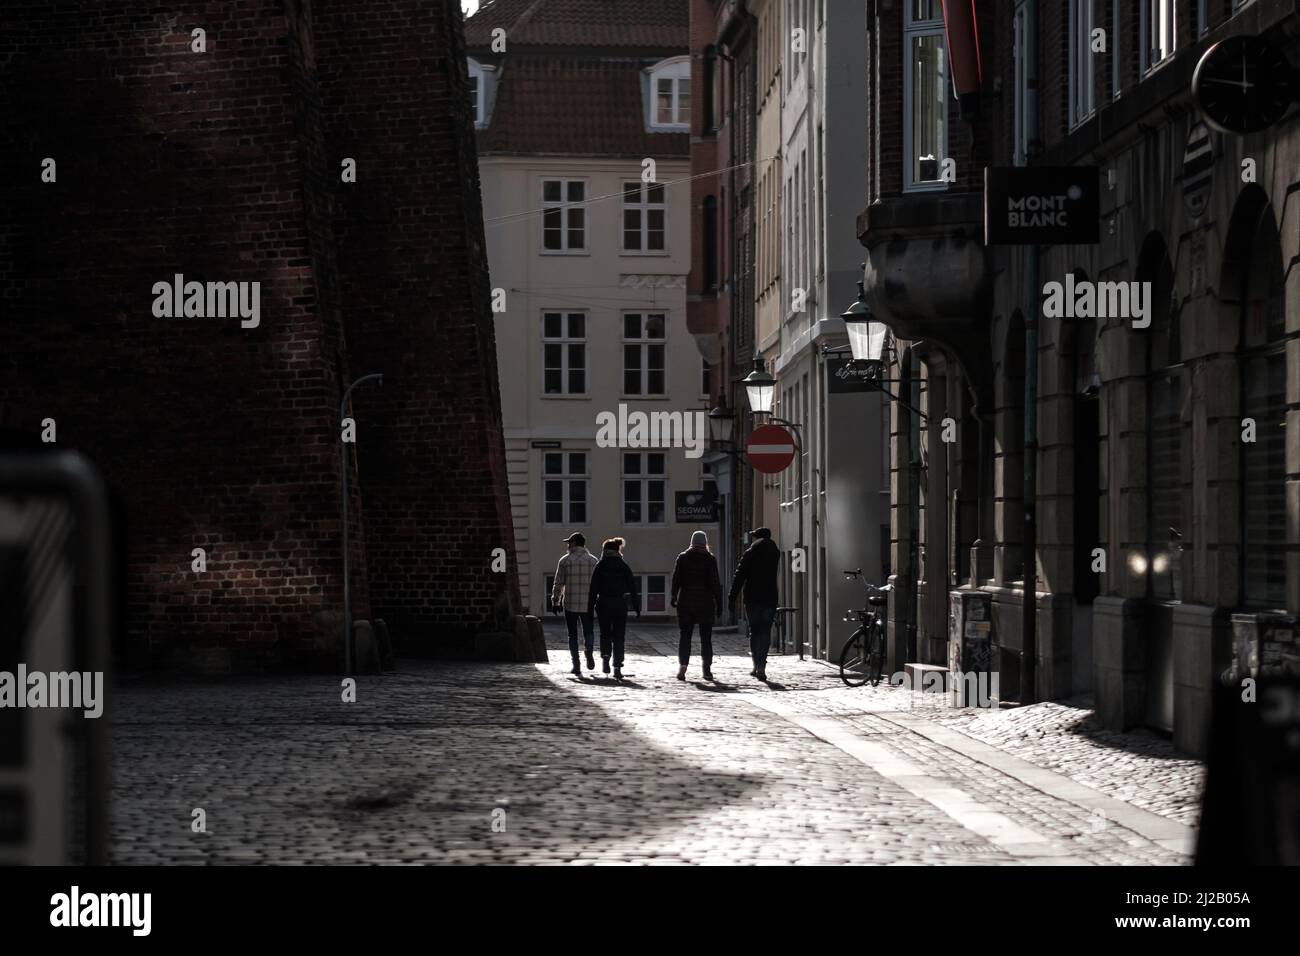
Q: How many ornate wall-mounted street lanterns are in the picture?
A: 3